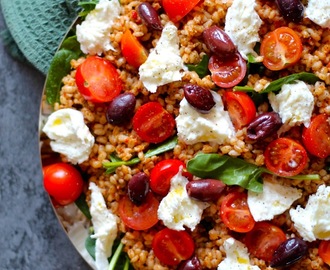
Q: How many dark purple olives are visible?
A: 10